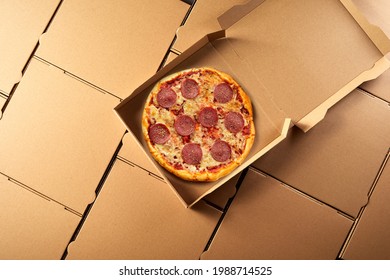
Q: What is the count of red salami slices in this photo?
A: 9